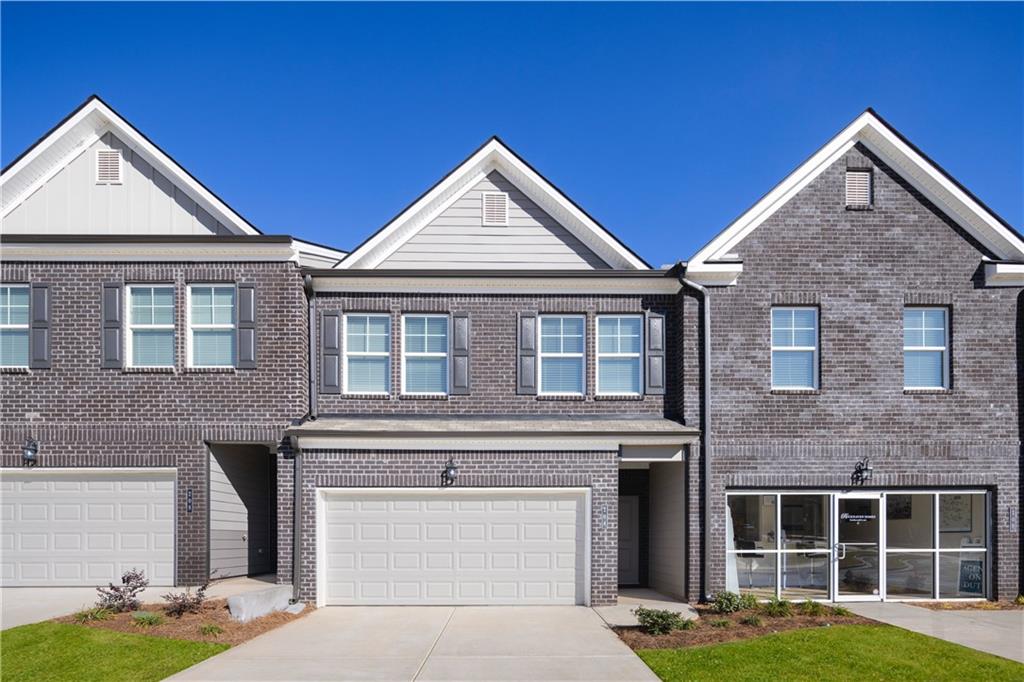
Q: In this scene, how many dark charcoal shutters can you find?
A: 7